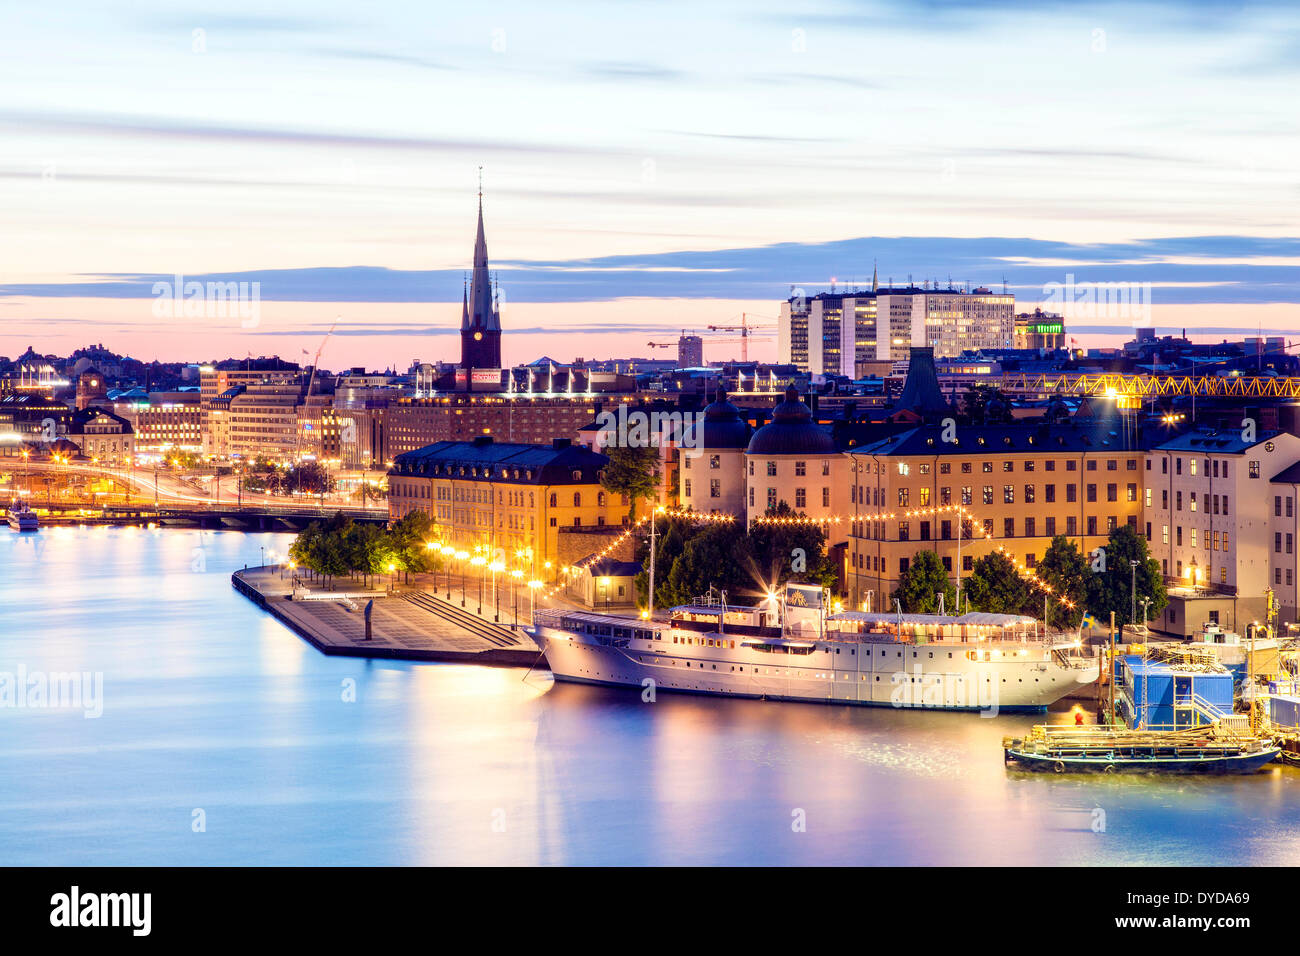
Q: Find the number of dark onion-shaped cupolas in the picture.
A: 2